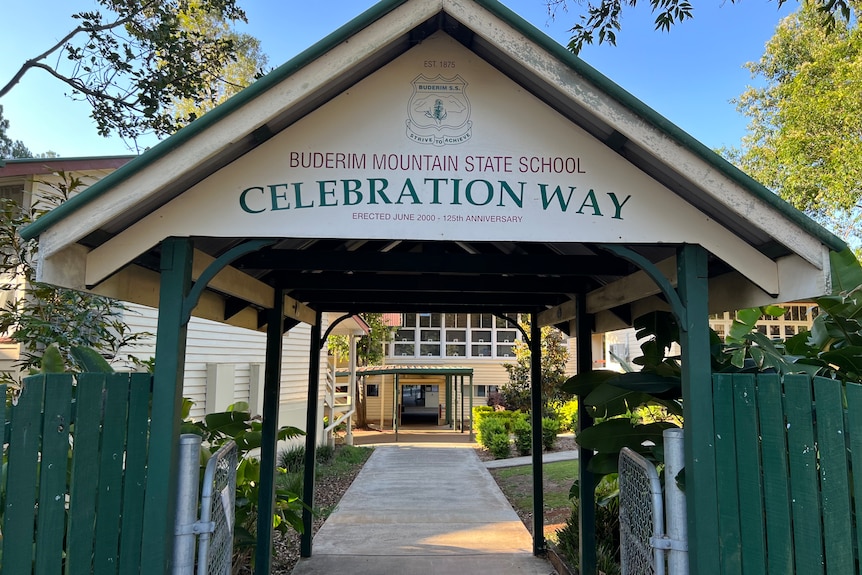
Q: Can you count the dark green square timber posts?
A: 6